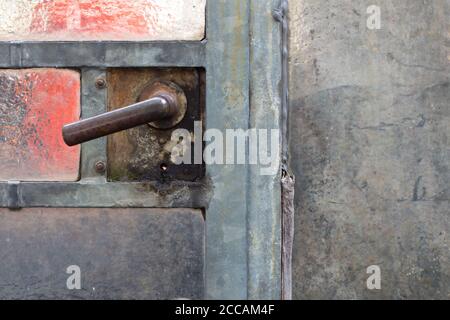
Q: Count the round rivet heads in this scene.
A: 2